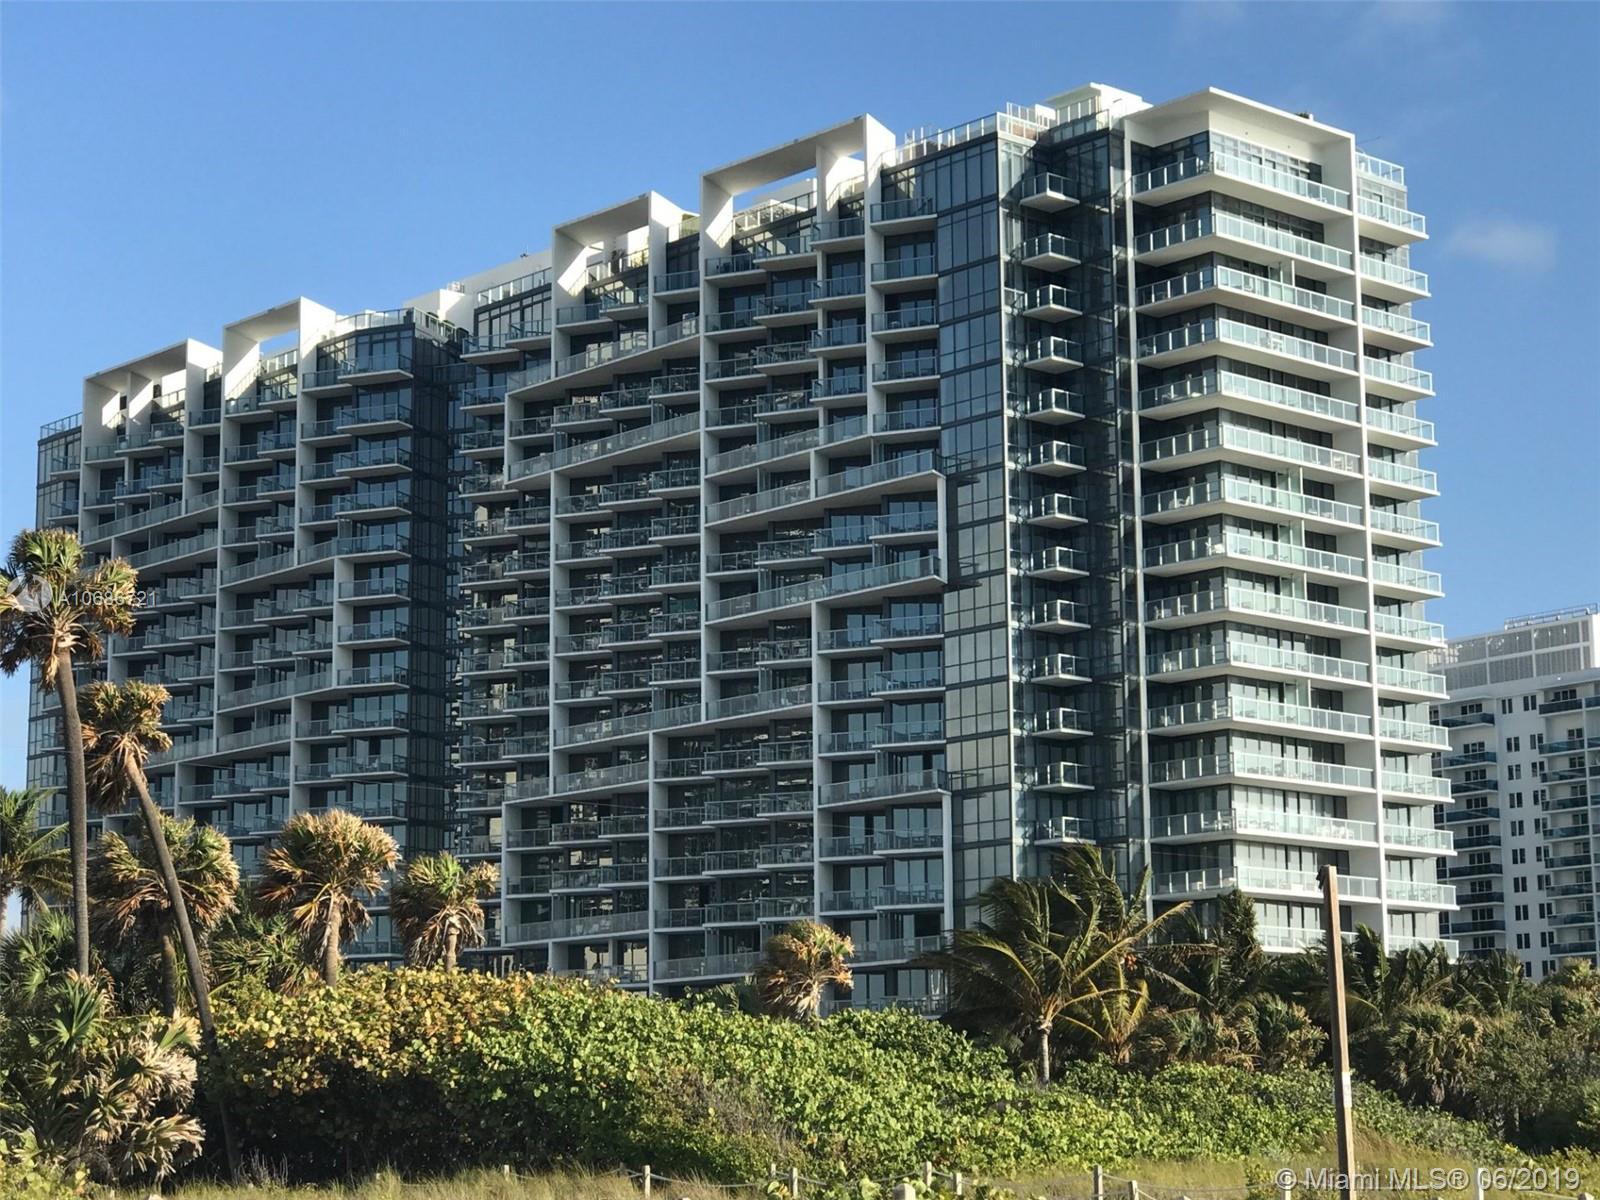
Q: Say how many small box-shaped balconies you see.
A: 13